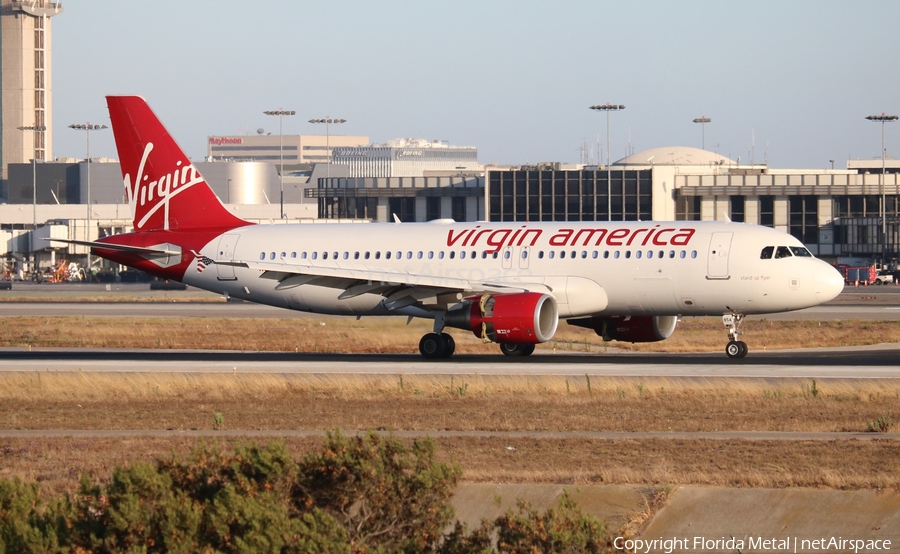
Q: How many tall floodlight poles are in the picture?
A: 7